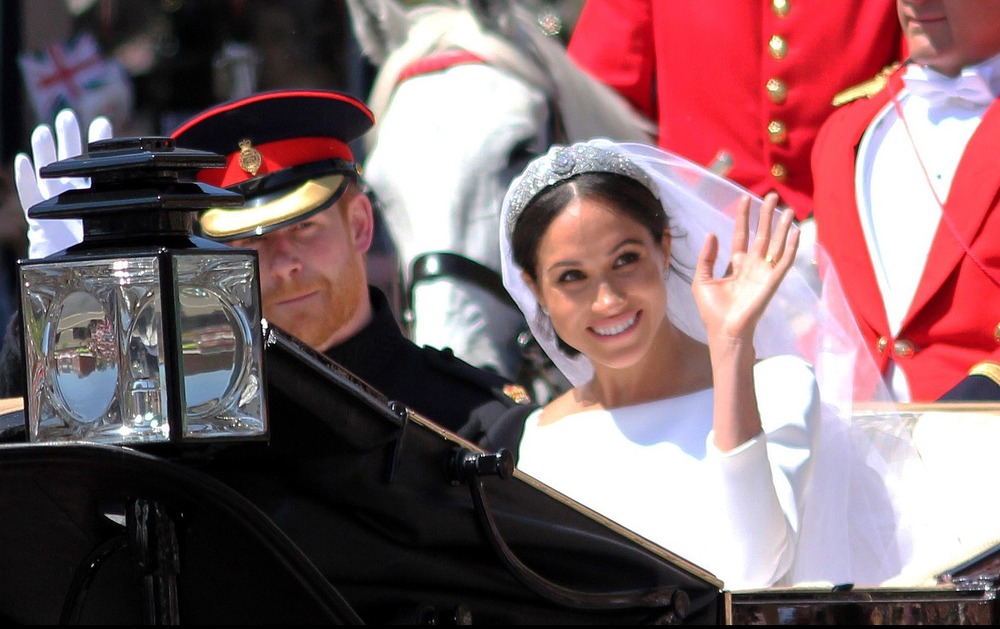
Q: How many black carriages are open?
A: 1